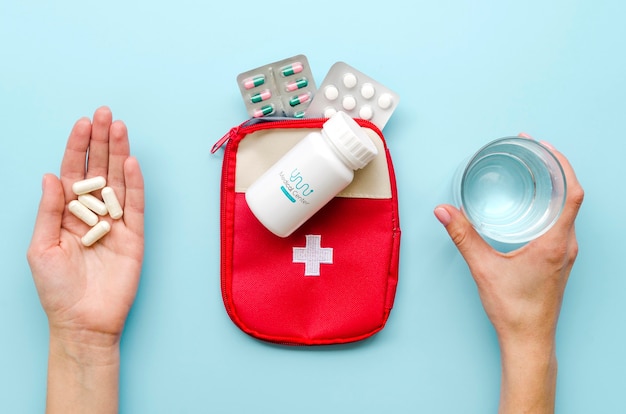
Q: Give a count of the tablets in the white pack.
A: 7